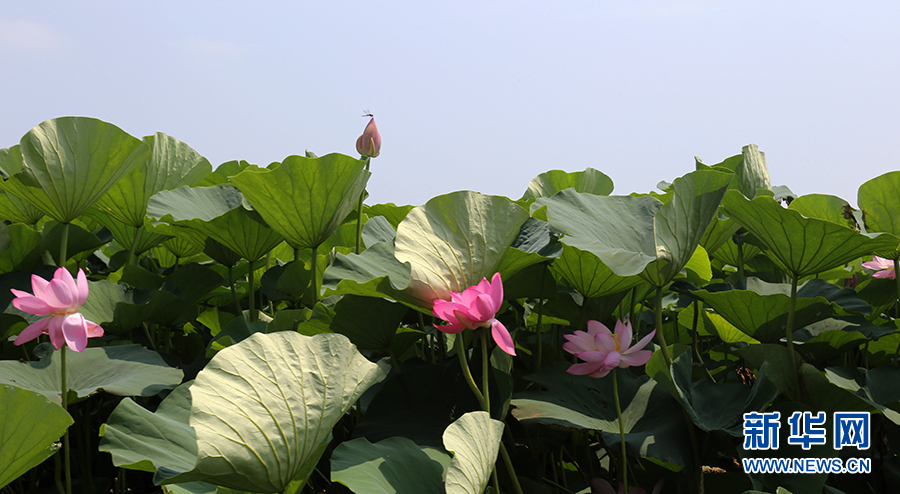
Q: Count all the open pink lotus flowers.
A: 4